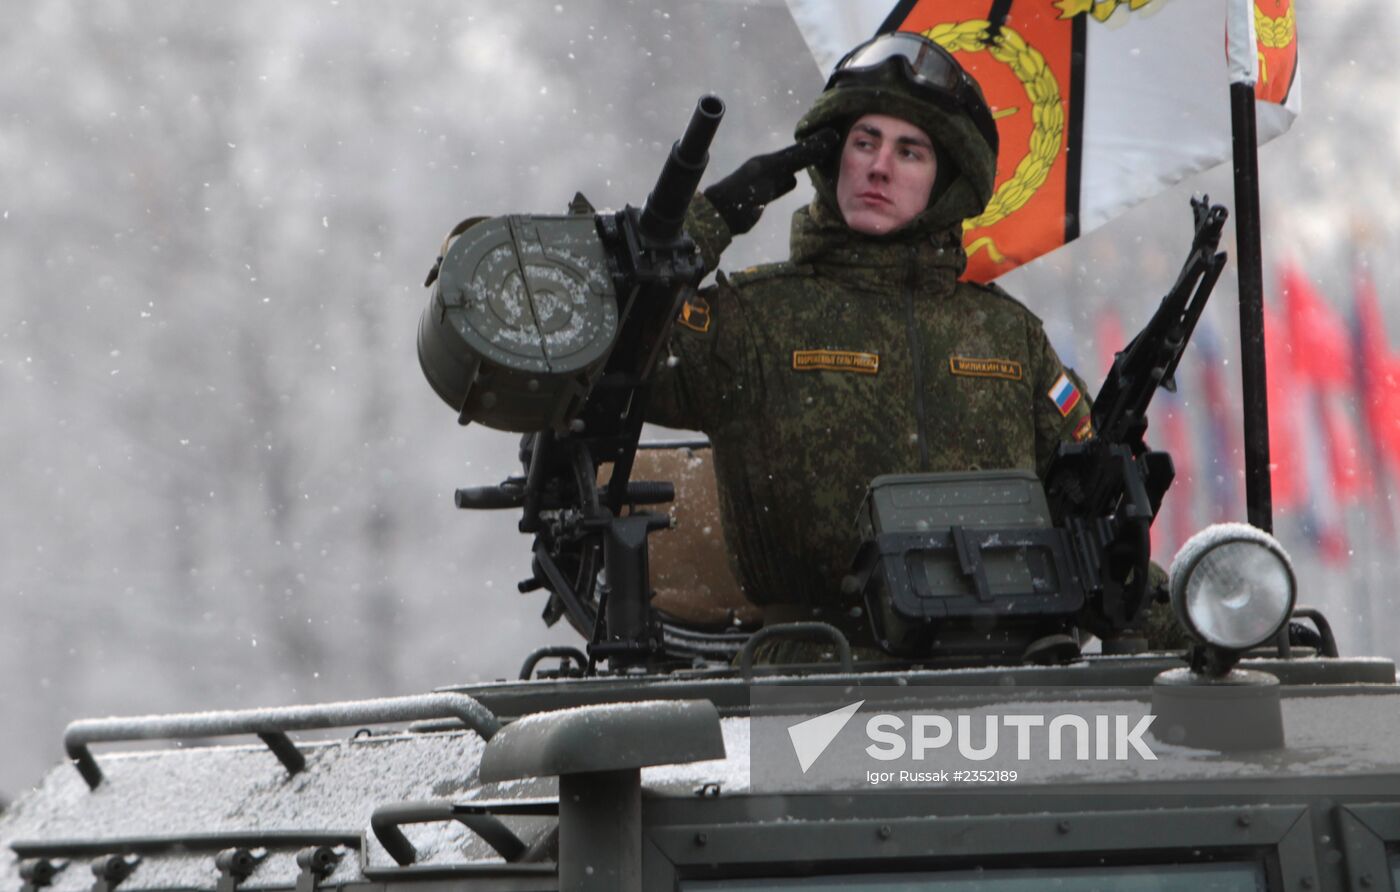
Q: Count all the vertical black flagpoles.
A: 1